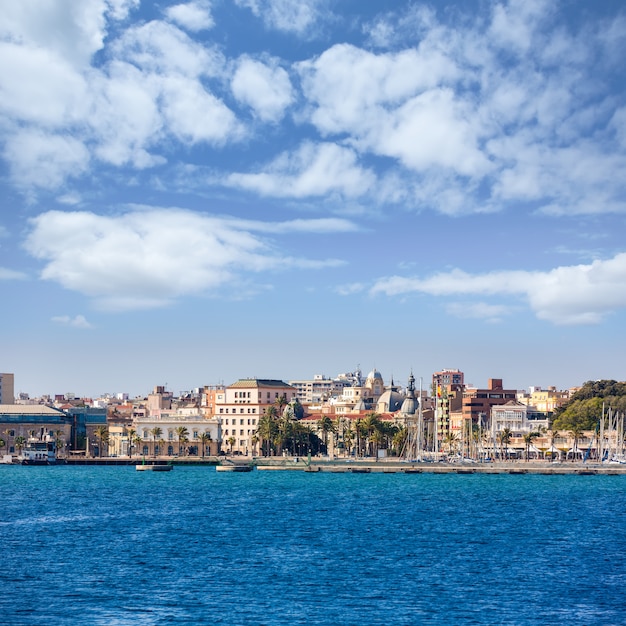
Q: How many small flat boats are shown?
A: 2